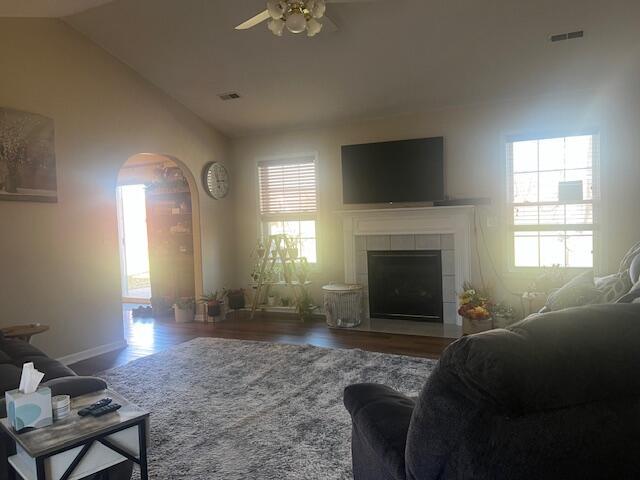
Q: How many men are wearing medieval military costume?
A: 0